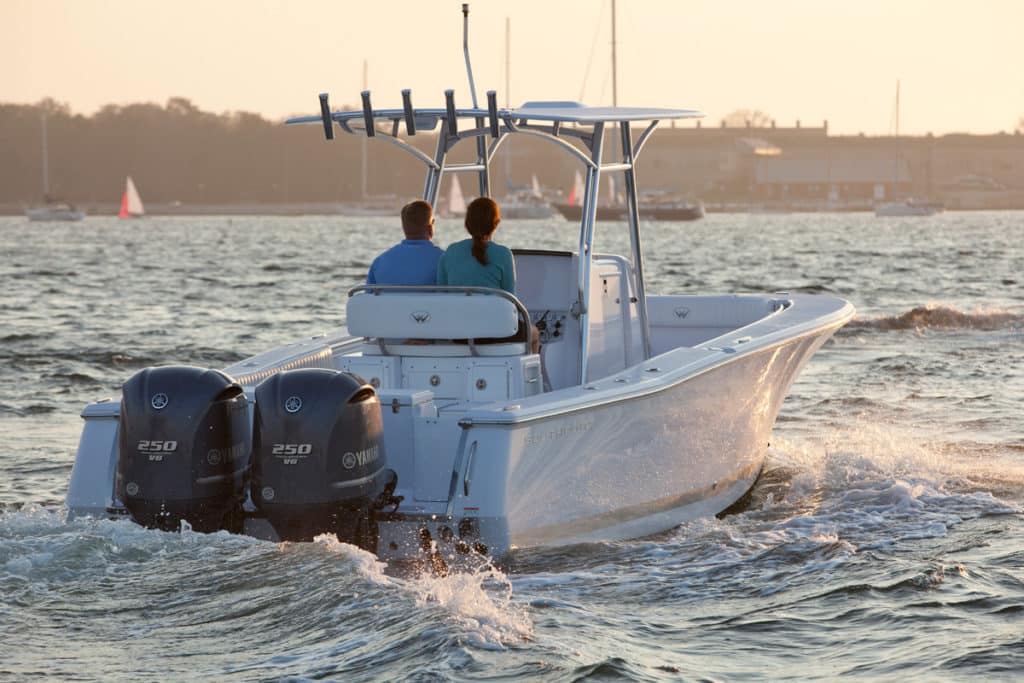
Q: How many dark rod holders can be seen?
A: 5